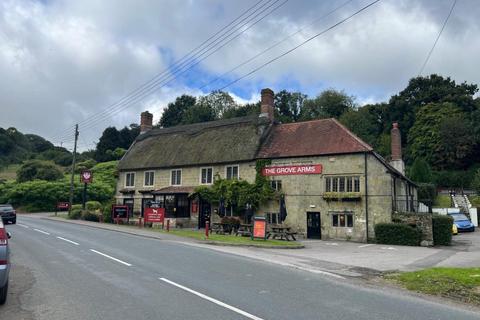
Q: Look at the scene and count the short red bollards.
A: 5